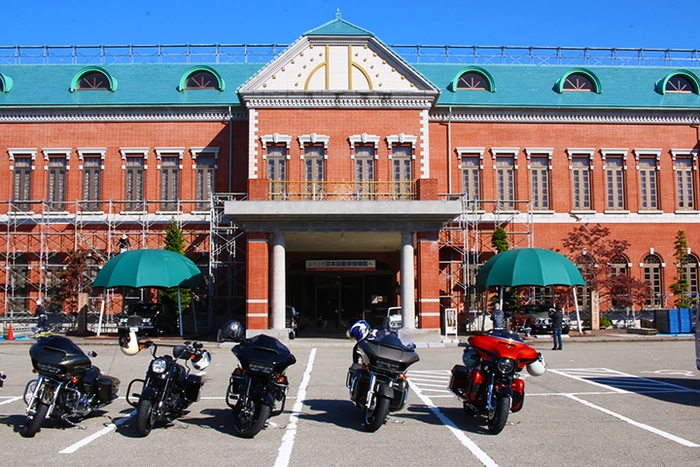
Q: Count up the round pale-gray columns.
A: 2